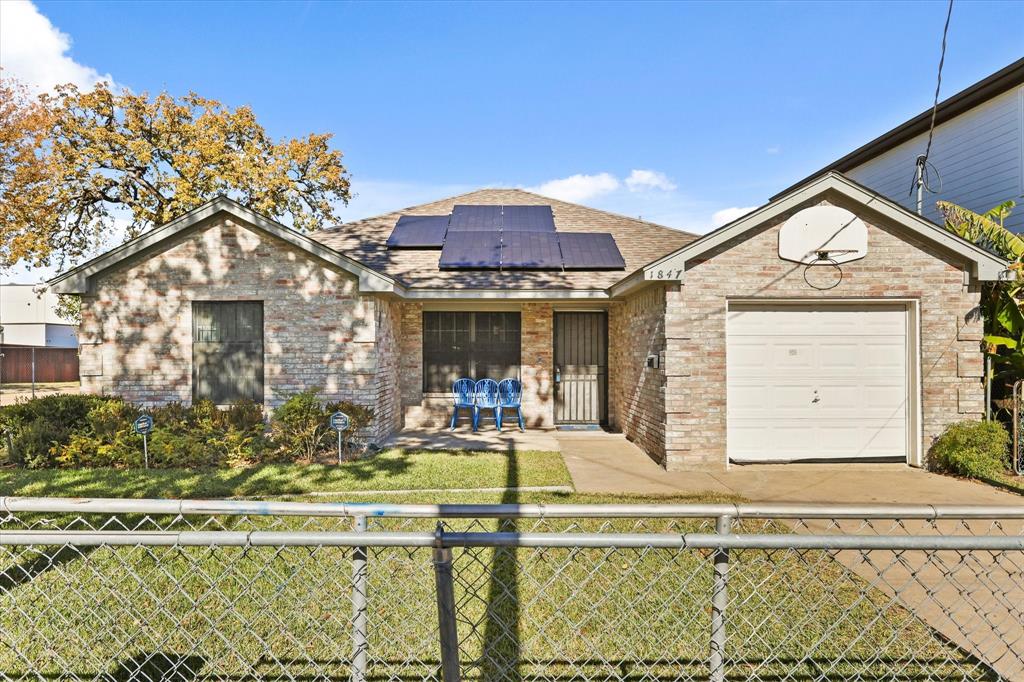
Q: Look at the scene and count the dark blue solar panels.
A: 6